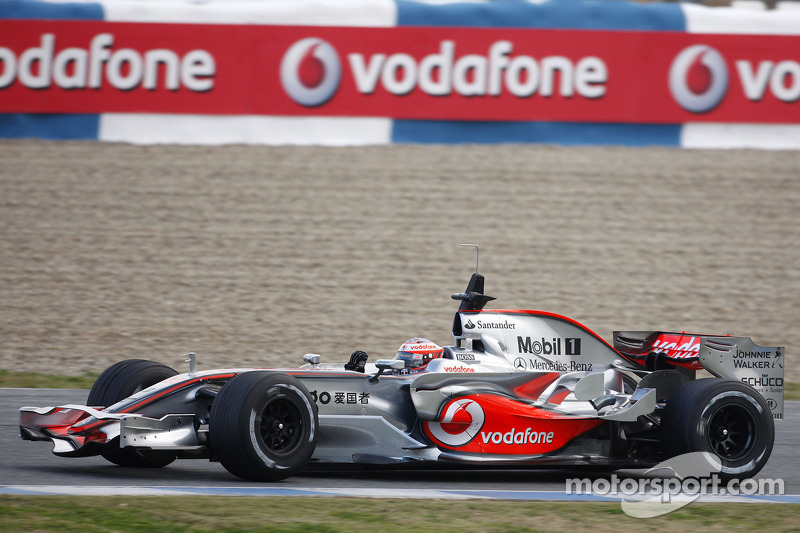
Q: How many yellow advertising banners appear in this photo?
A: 0